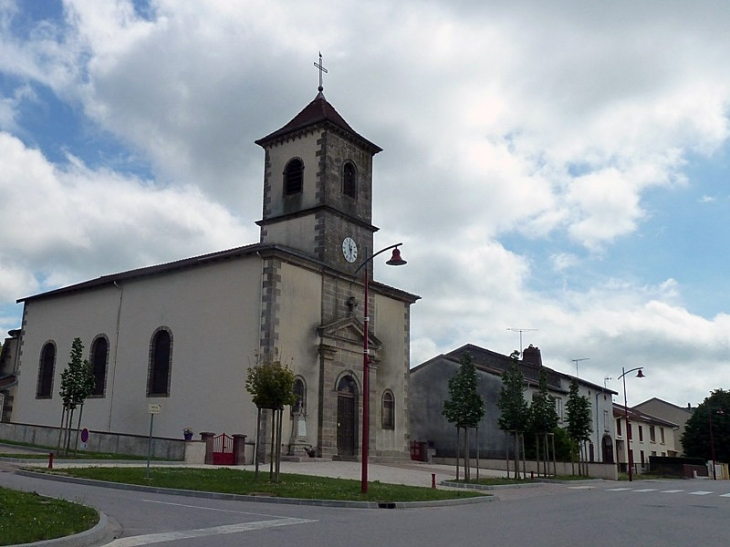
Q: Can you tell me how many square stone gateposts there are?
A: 2